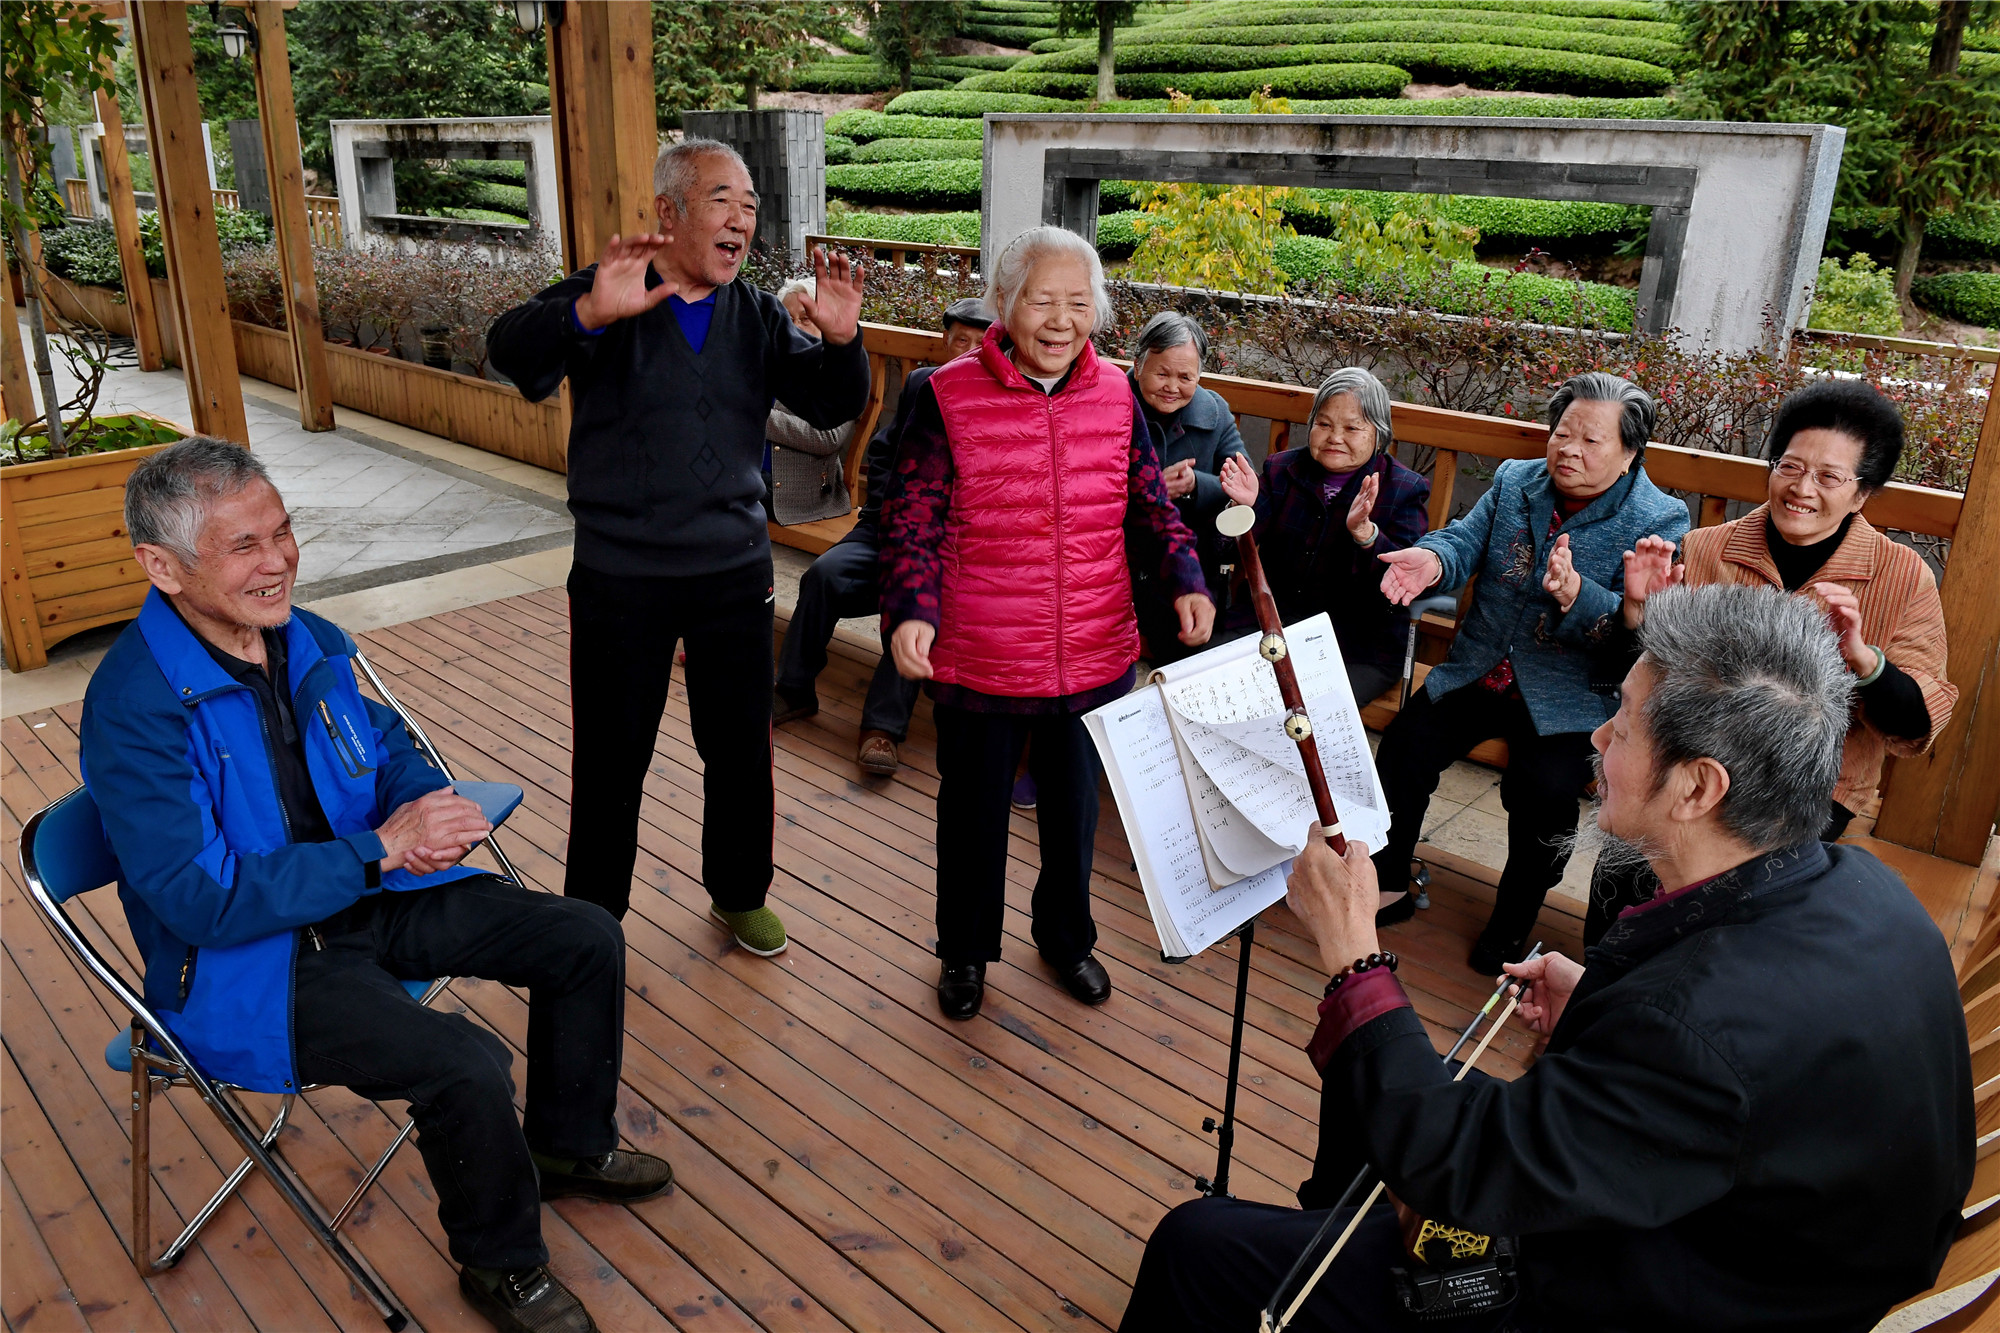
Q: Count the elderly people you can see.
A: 10